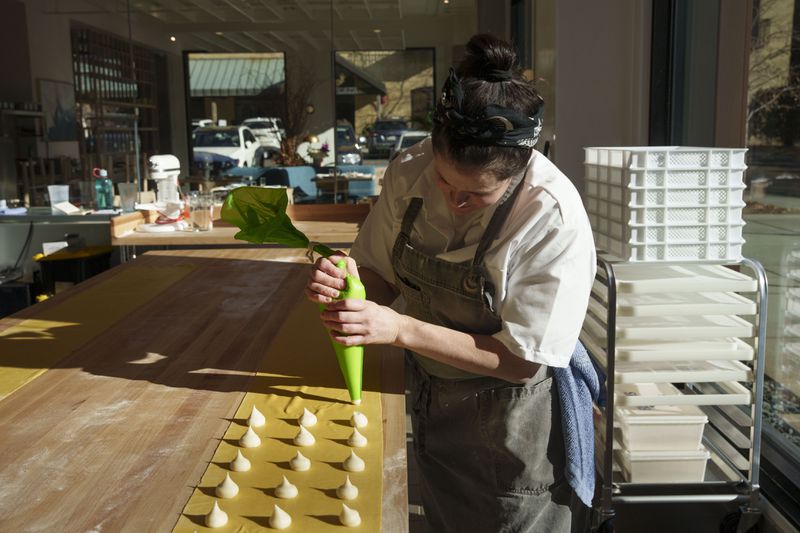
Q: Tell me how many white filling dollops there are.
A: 15